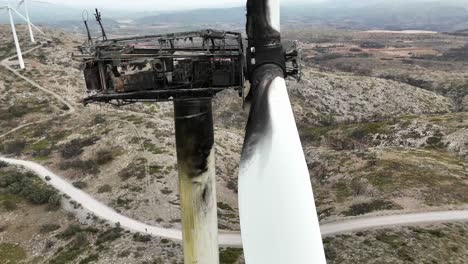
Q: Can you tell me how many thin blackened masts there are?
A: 2